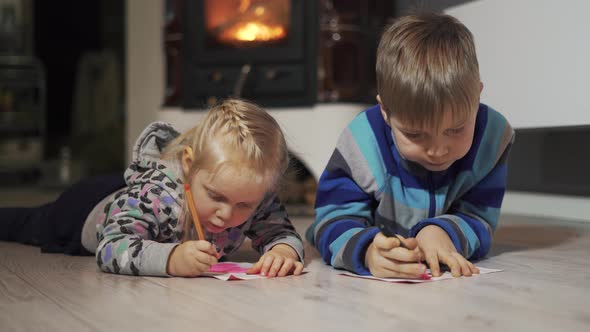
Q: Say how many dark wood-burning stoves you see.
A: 1